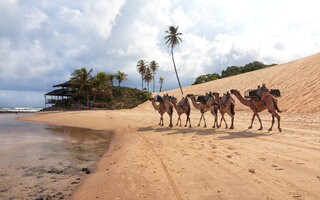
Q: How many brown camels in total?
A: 5